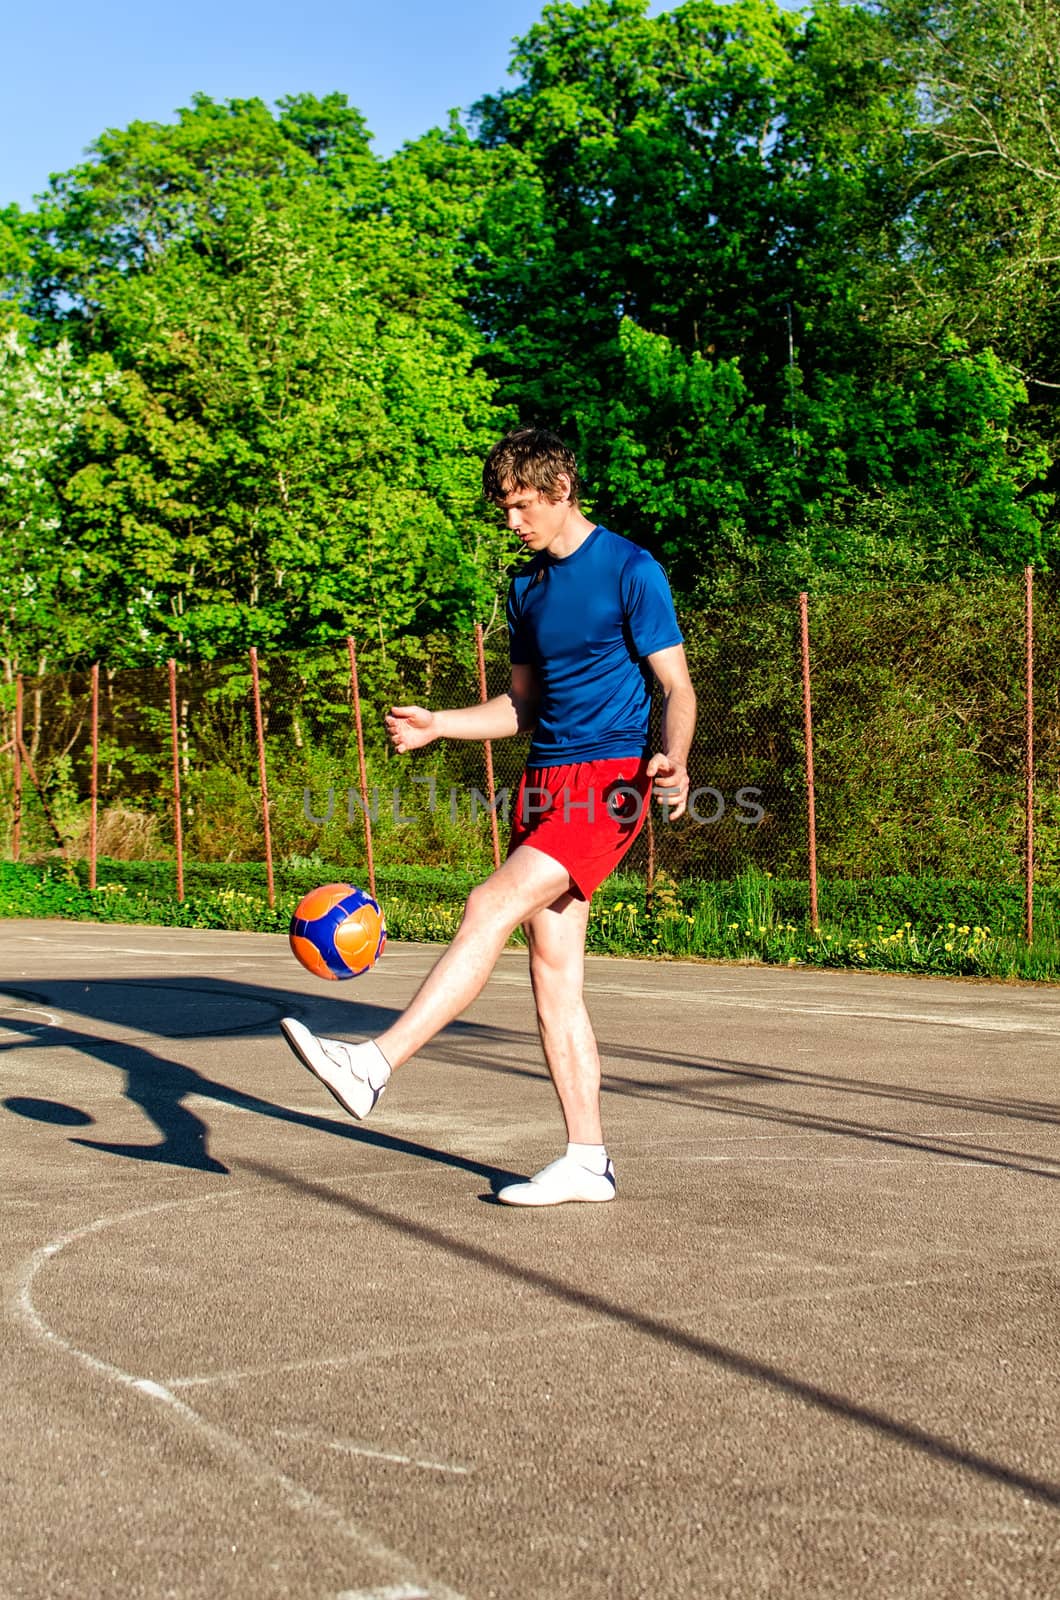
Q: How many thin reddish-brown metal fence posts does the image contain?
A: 9